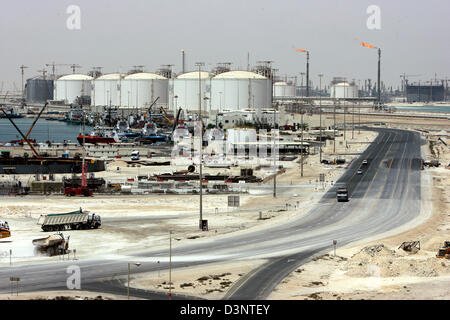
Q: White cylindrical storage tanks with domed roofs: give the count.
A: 7